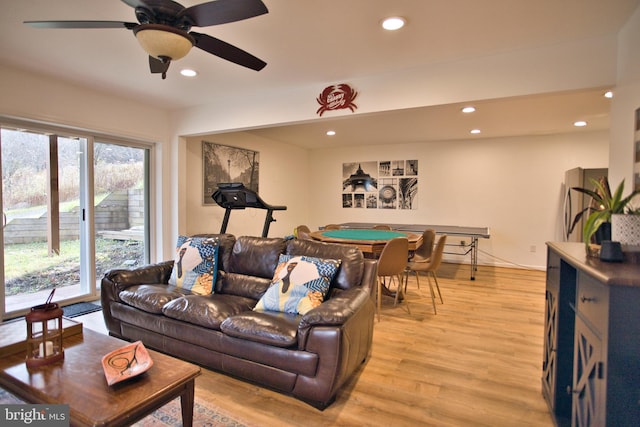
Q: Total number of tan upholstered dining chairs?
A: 6